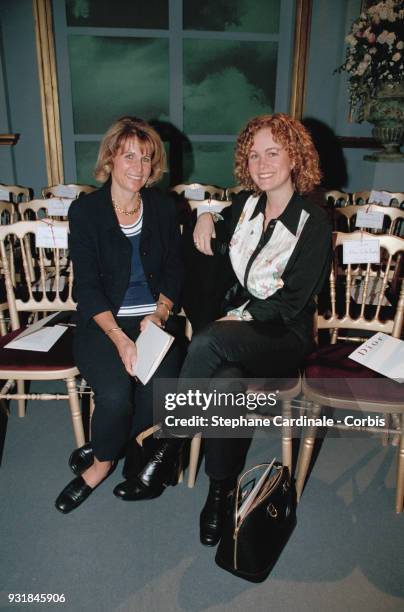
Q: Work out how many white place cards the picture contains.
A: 9